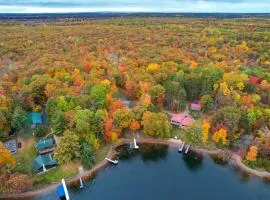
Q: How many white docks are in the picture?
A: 6